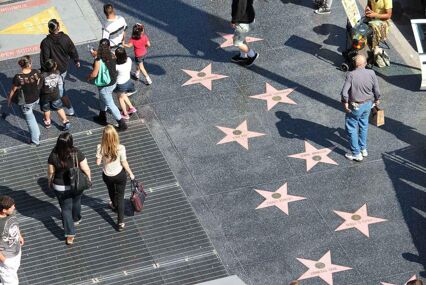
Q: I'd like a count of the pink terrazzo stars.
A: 9